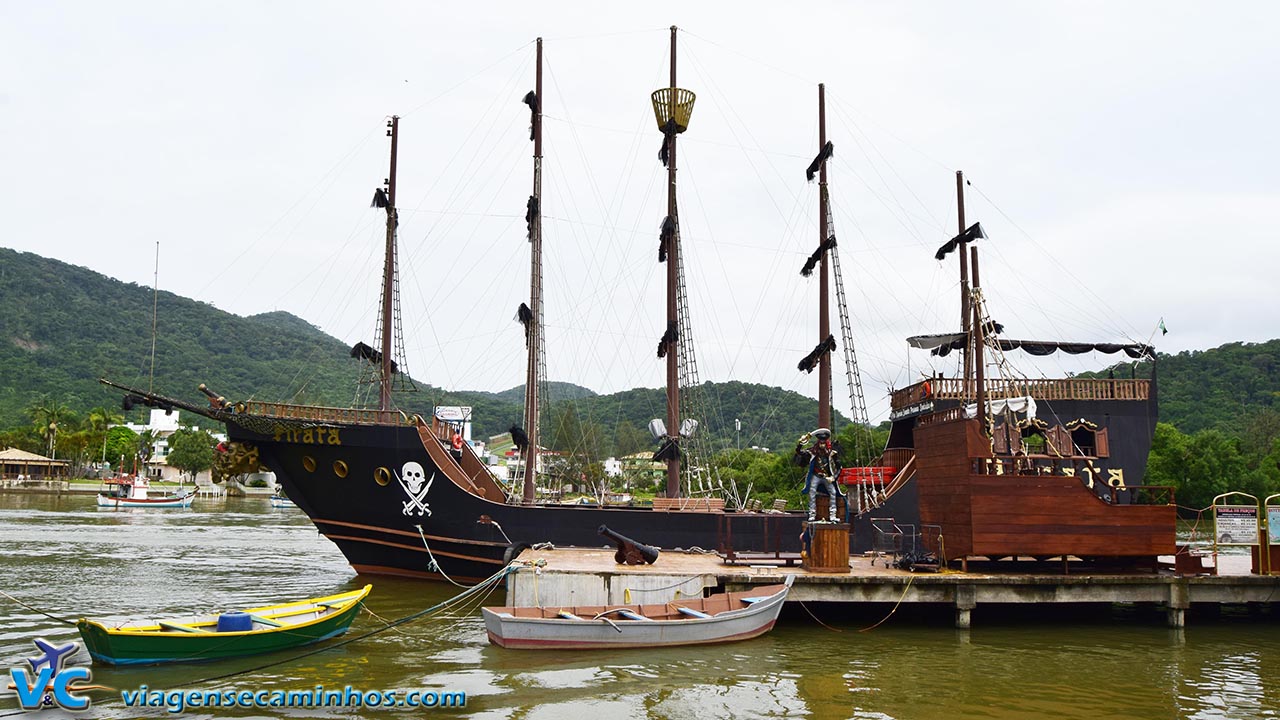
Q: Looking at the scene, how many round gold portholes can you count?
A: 3